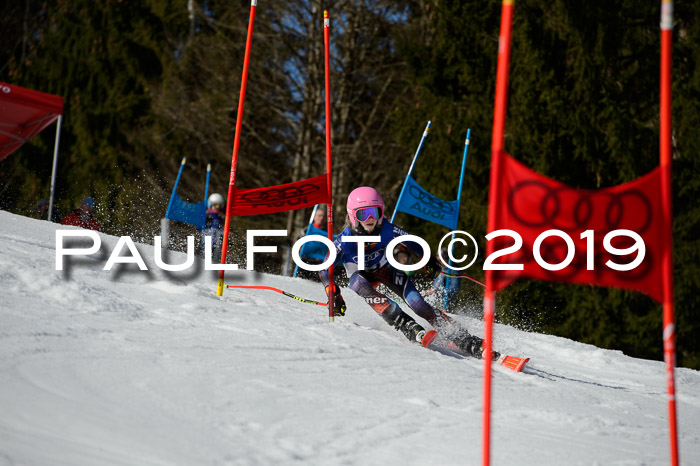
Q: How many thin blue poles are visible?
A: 5